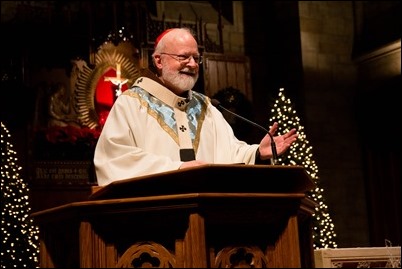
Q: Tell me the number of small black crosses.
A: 3